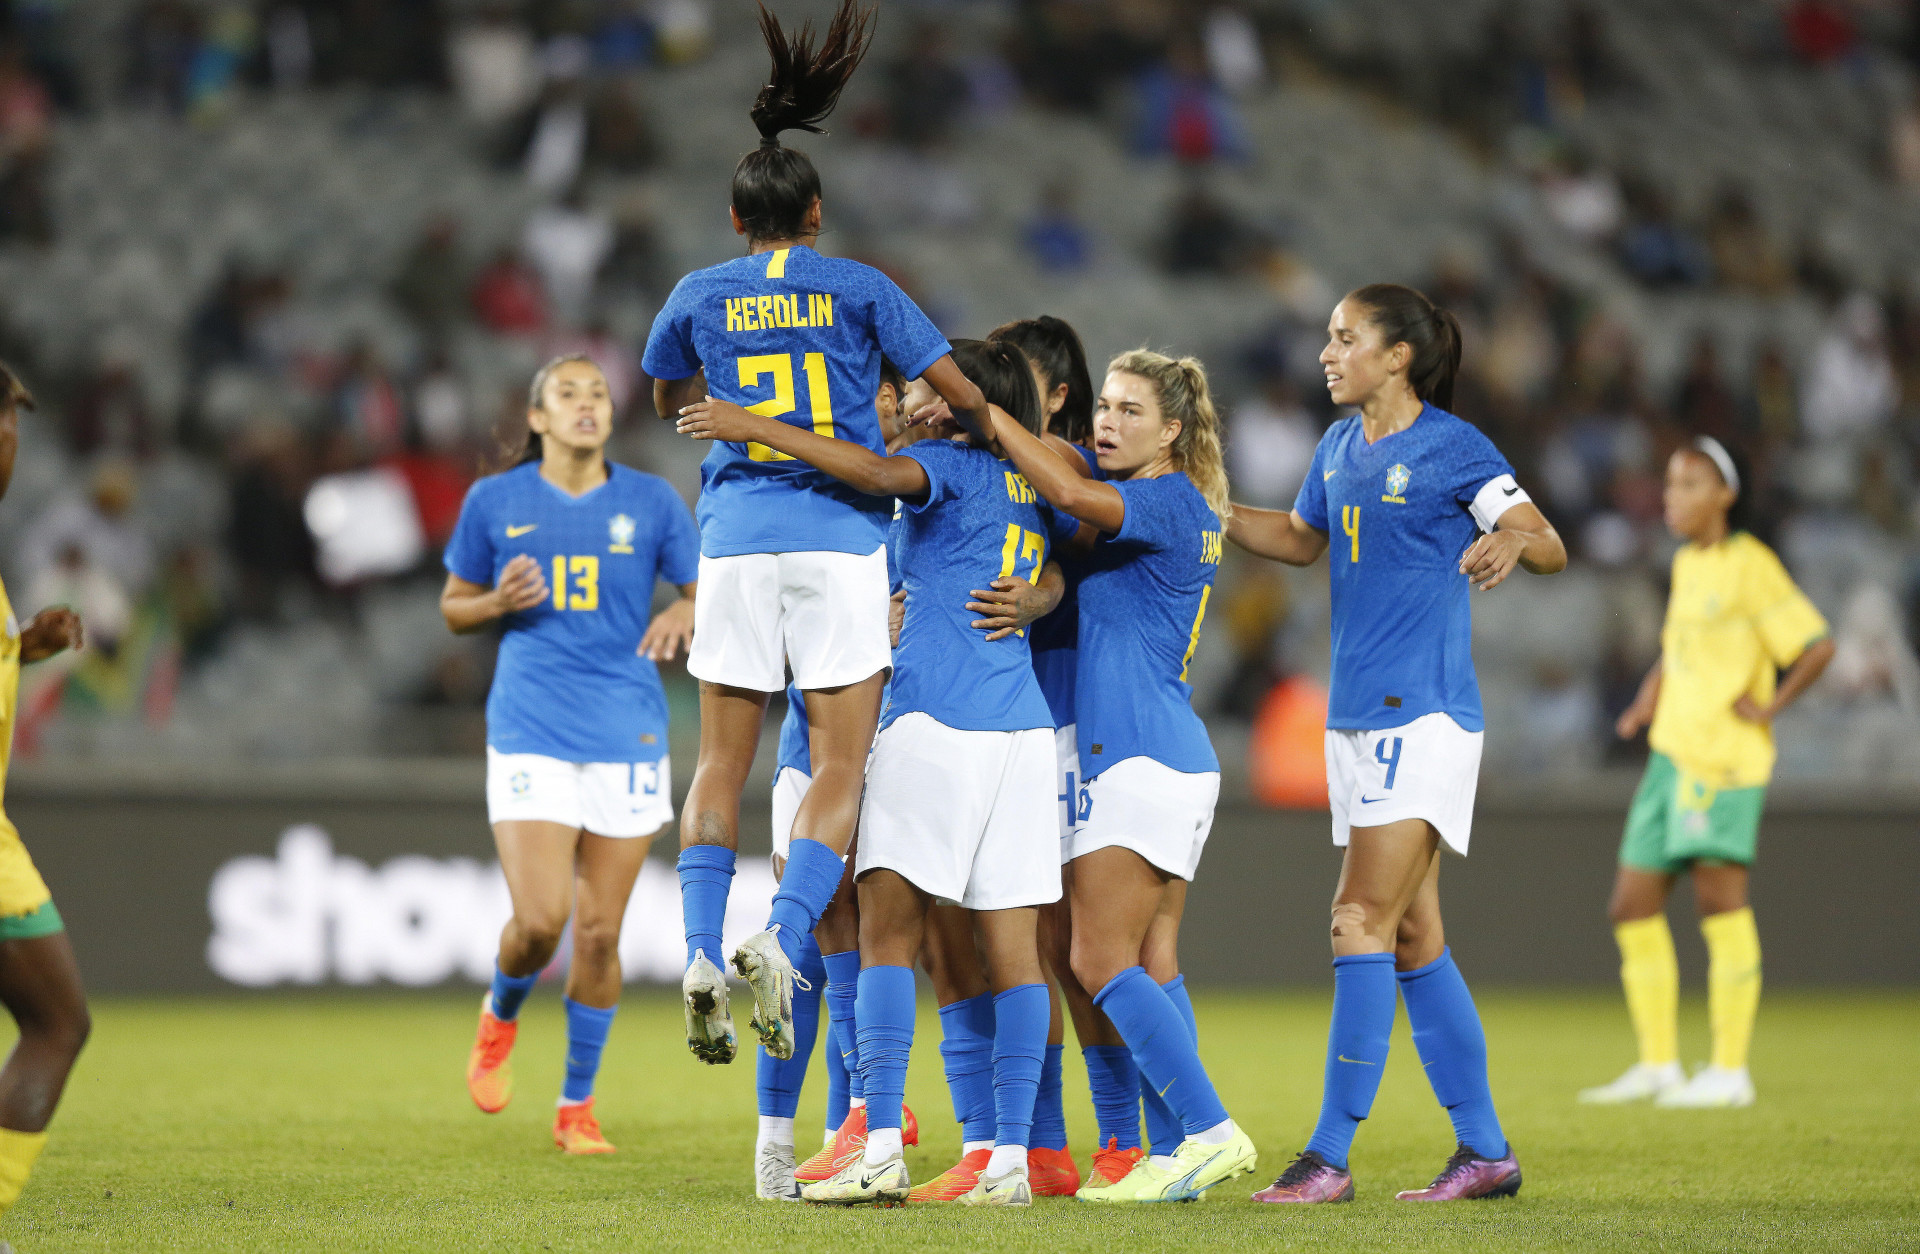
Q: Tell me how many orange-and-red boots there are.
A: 6